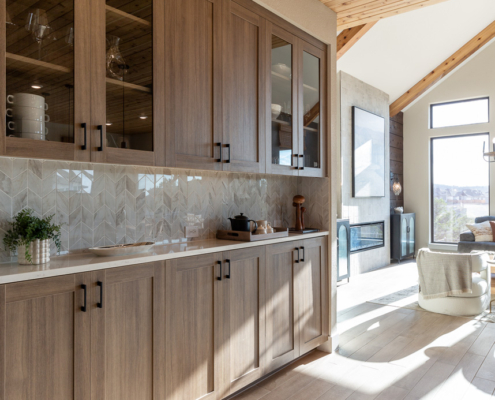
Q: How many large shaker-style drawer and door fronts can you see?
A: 12